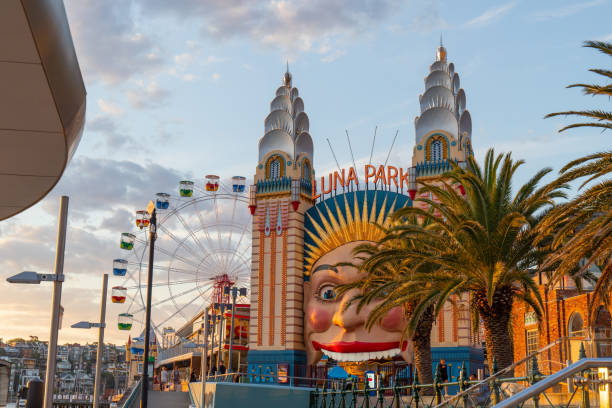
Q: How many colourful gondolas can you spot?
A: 10